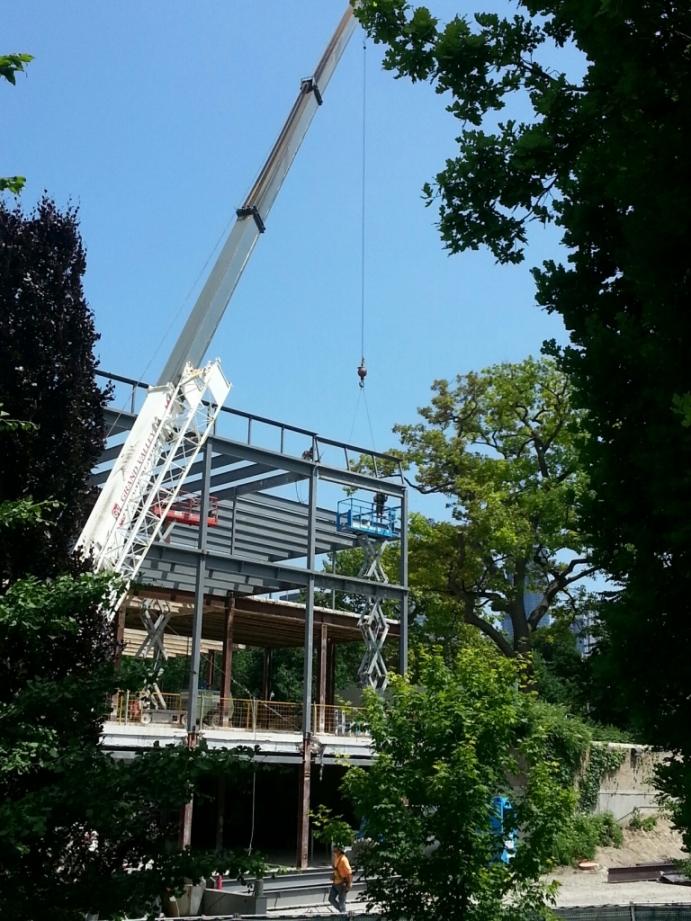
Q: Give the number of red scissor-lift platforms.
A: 1